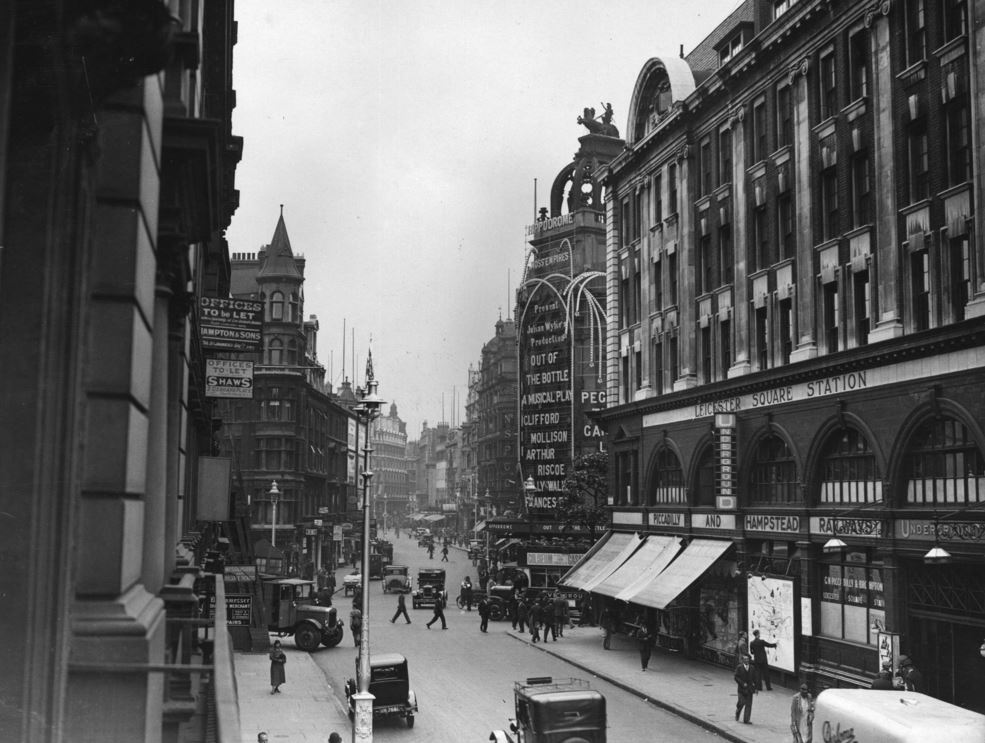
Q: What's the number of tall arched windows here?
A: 5